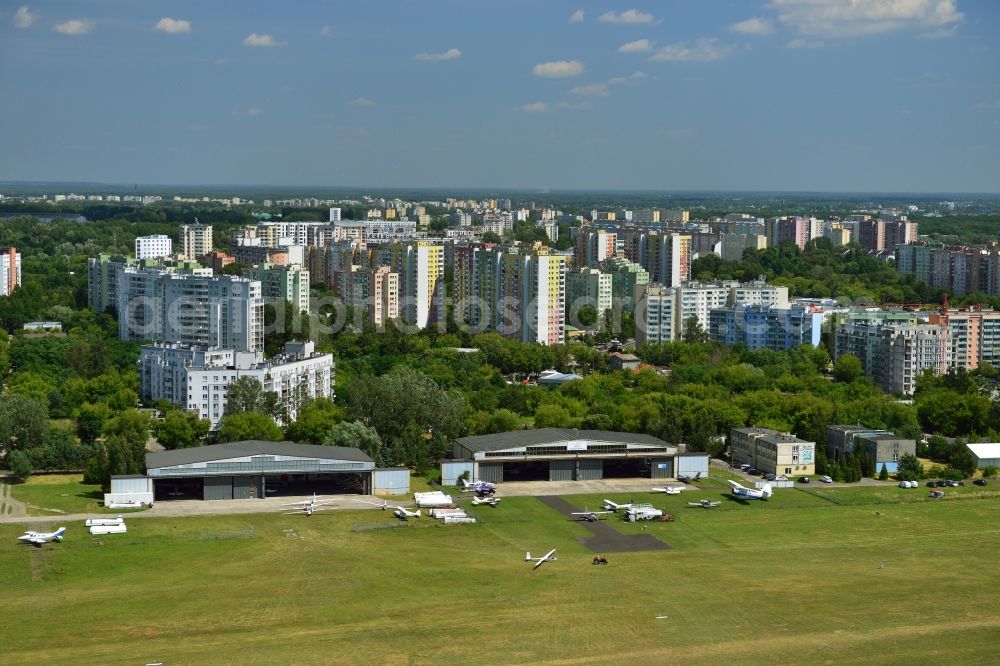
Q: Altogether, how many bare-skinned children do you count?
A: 0